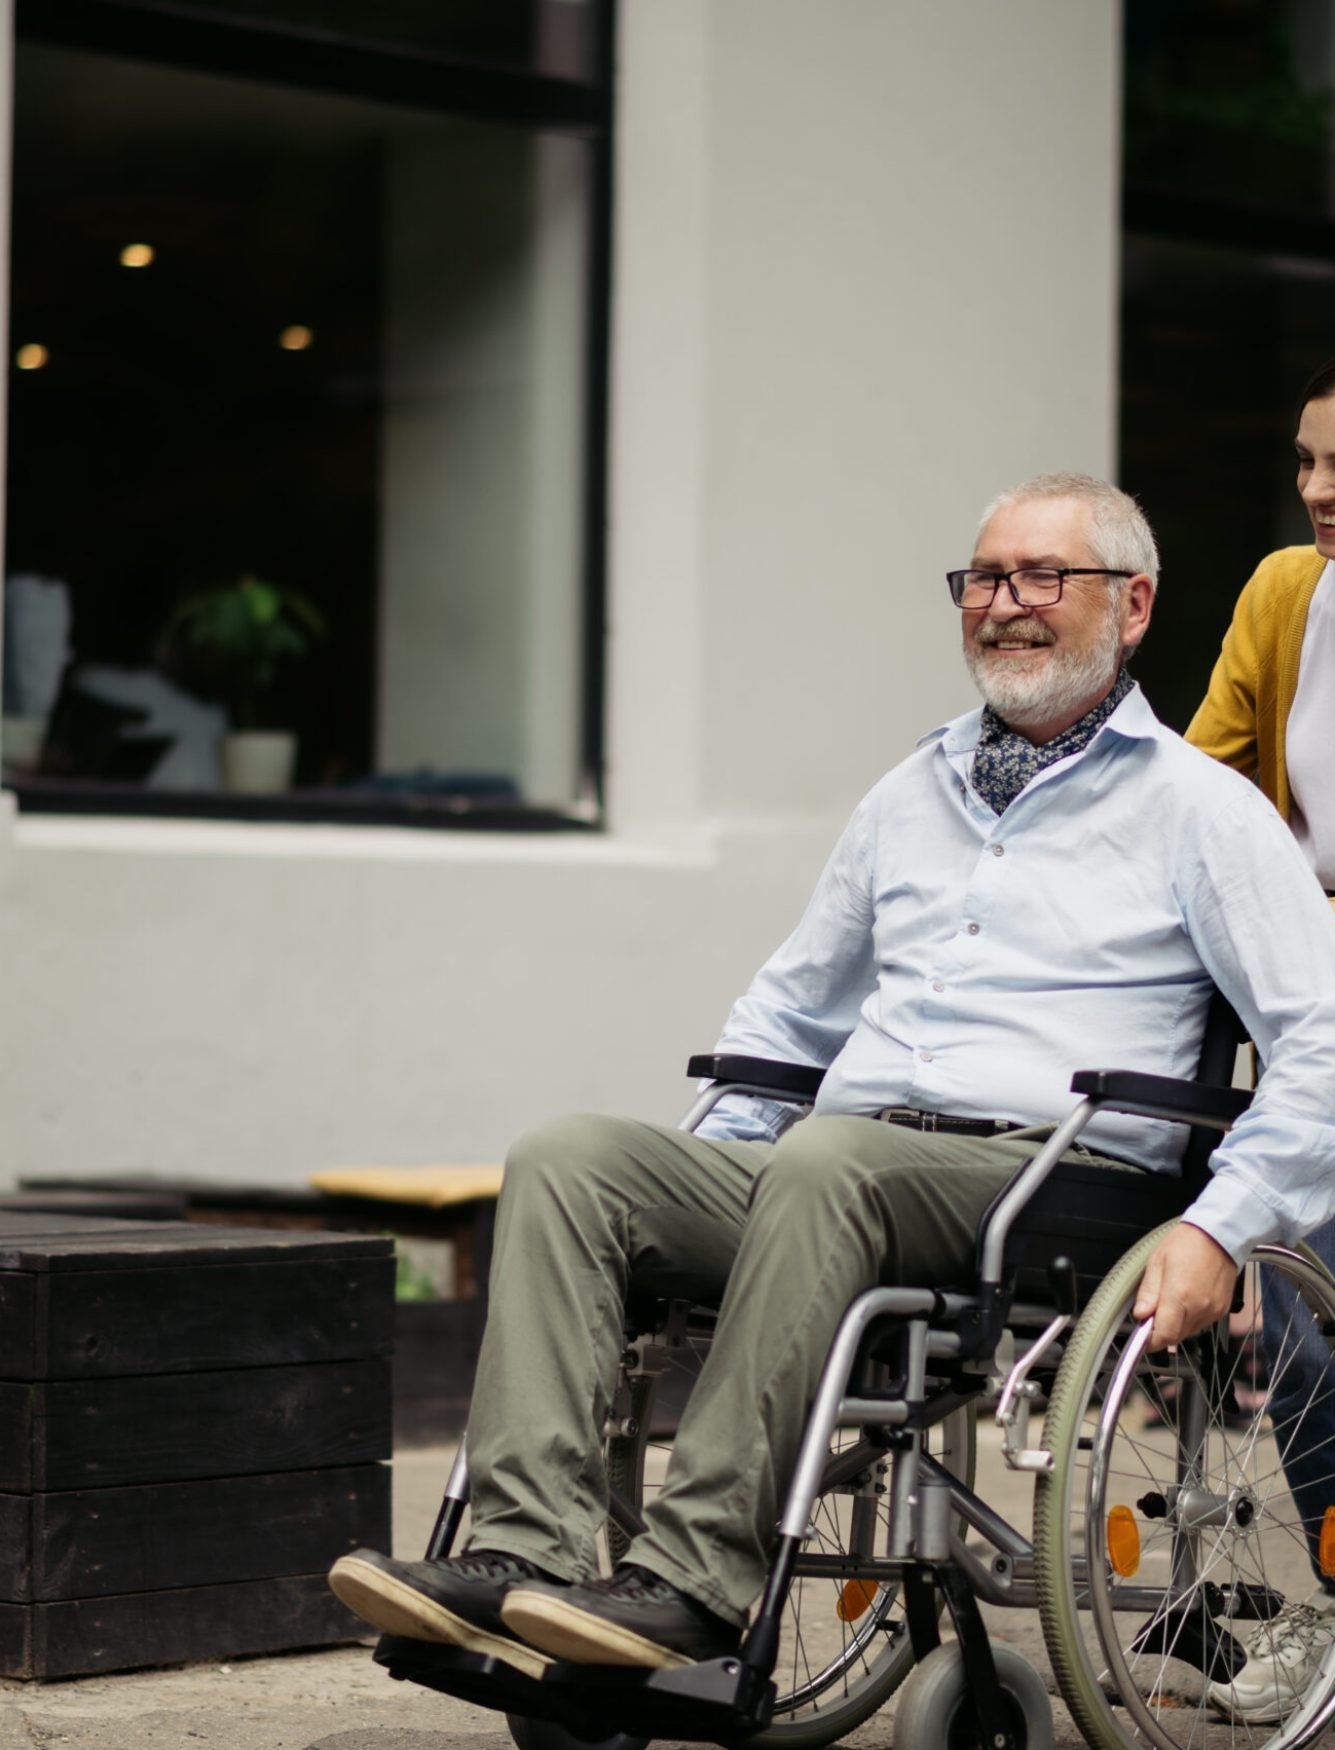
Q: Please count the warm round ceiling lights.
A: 3